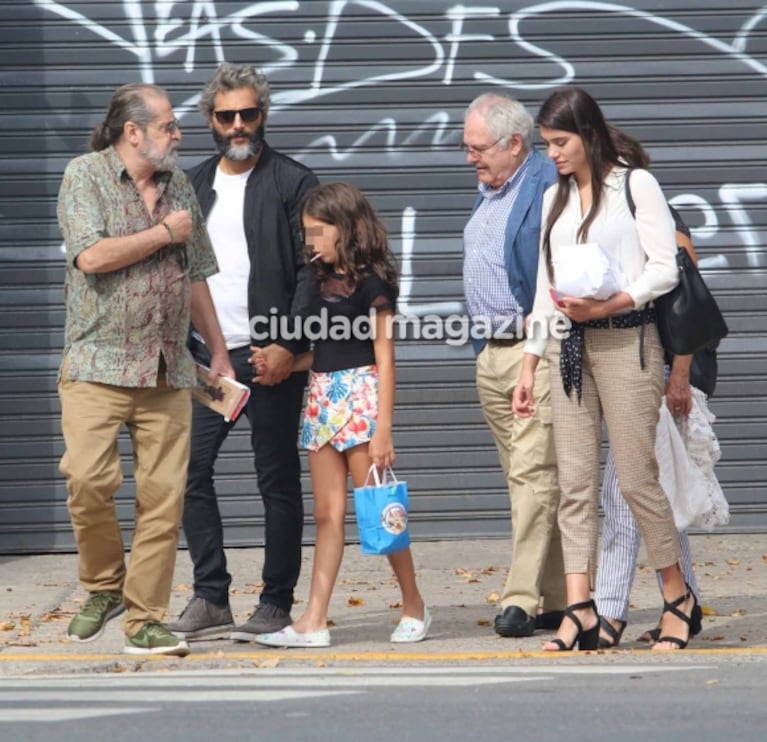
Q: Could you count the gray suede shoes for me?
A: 2